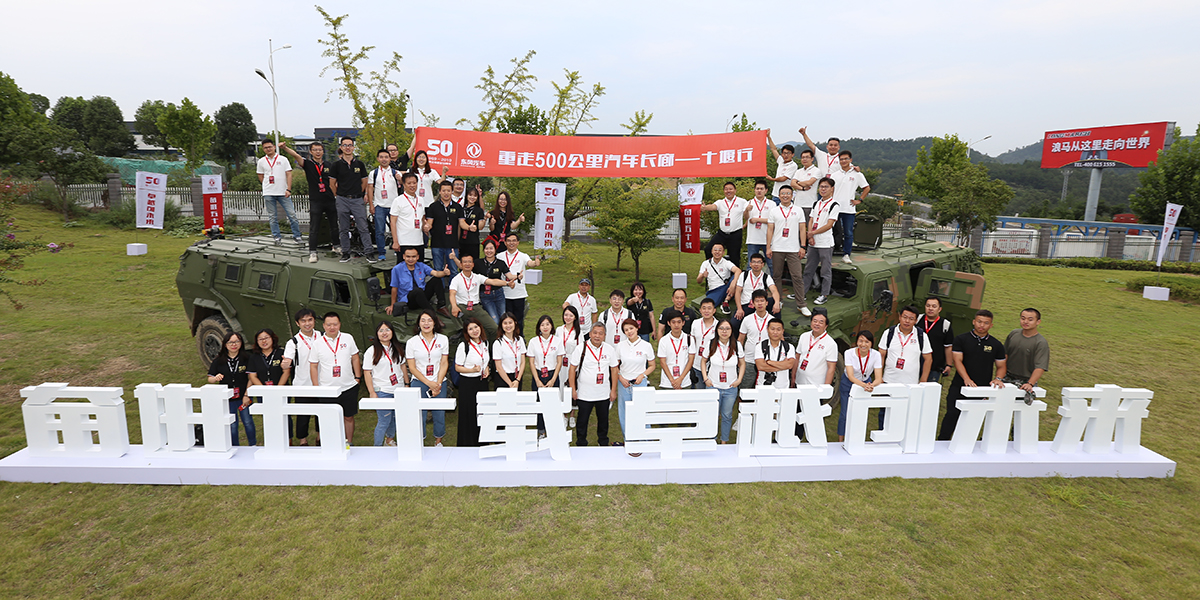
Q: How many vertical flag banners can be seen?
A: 5